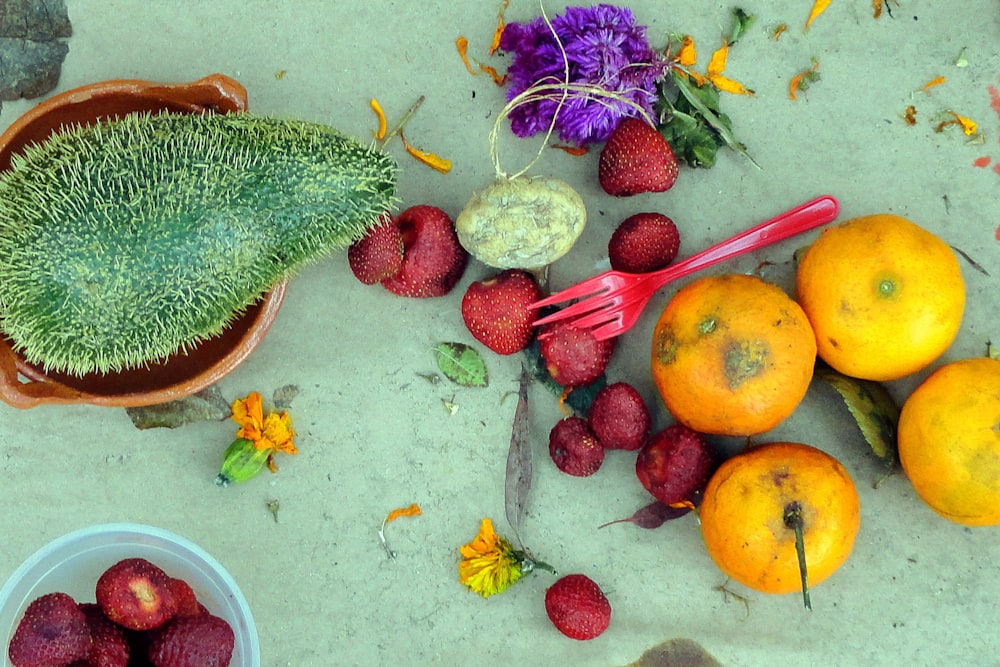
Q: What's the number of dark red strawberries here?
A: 15